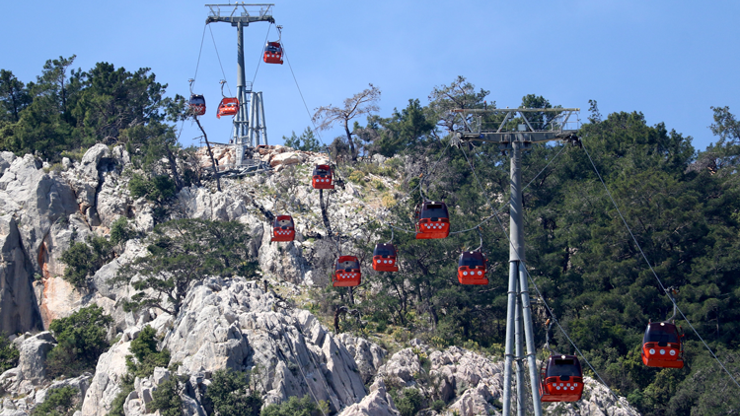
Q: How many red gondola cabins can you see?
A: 11